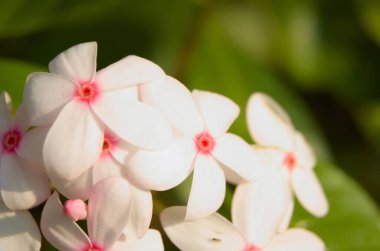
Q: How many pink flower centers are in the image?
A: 7